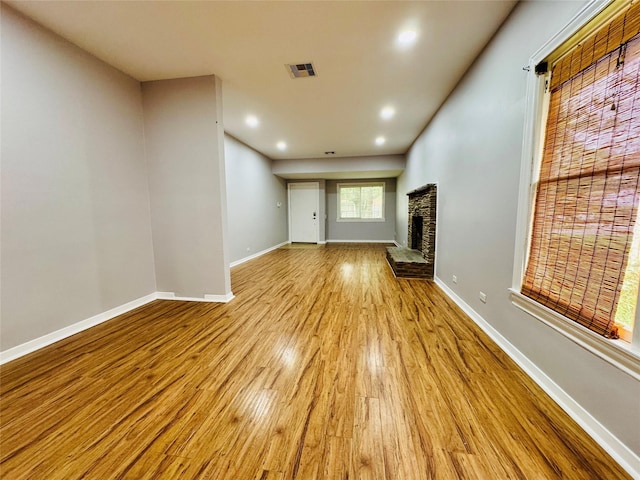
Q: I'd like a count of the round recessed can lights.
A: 5